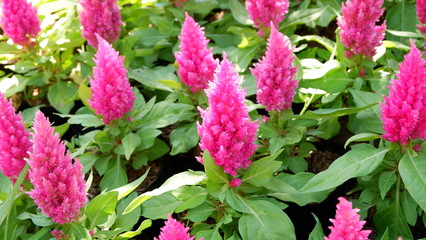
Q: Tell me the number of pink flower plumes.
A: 14